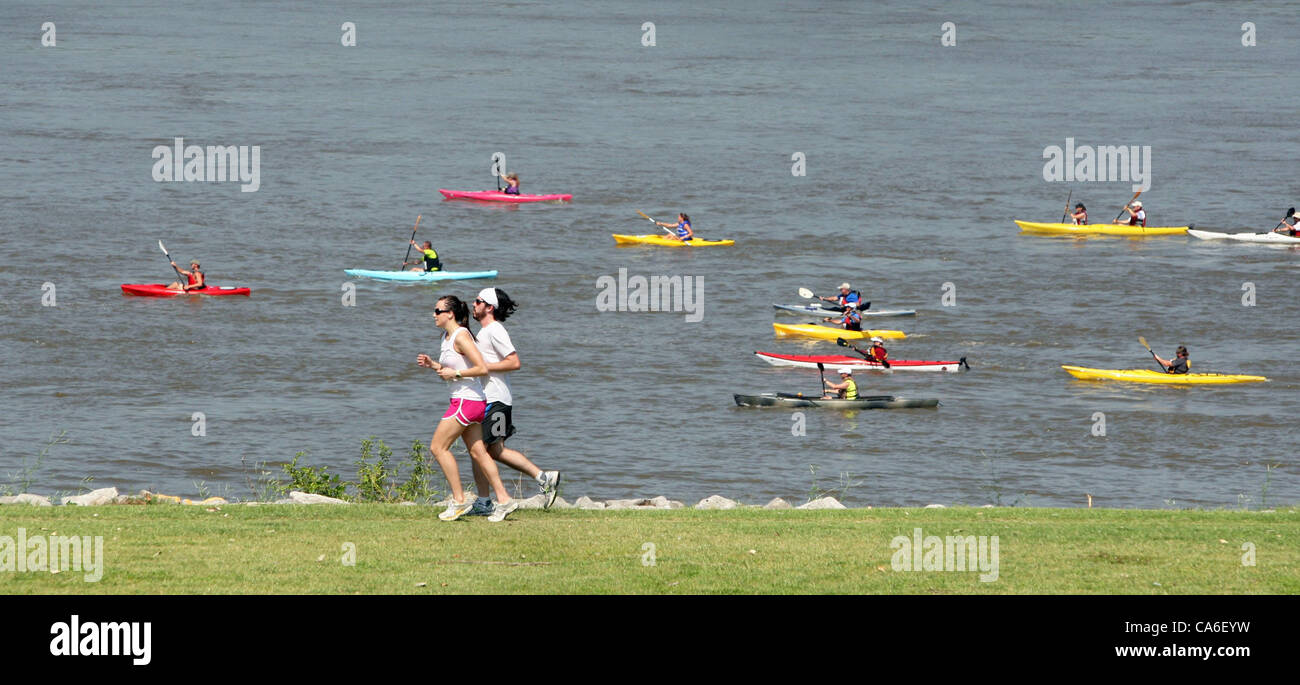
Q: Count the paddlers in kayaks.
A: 12